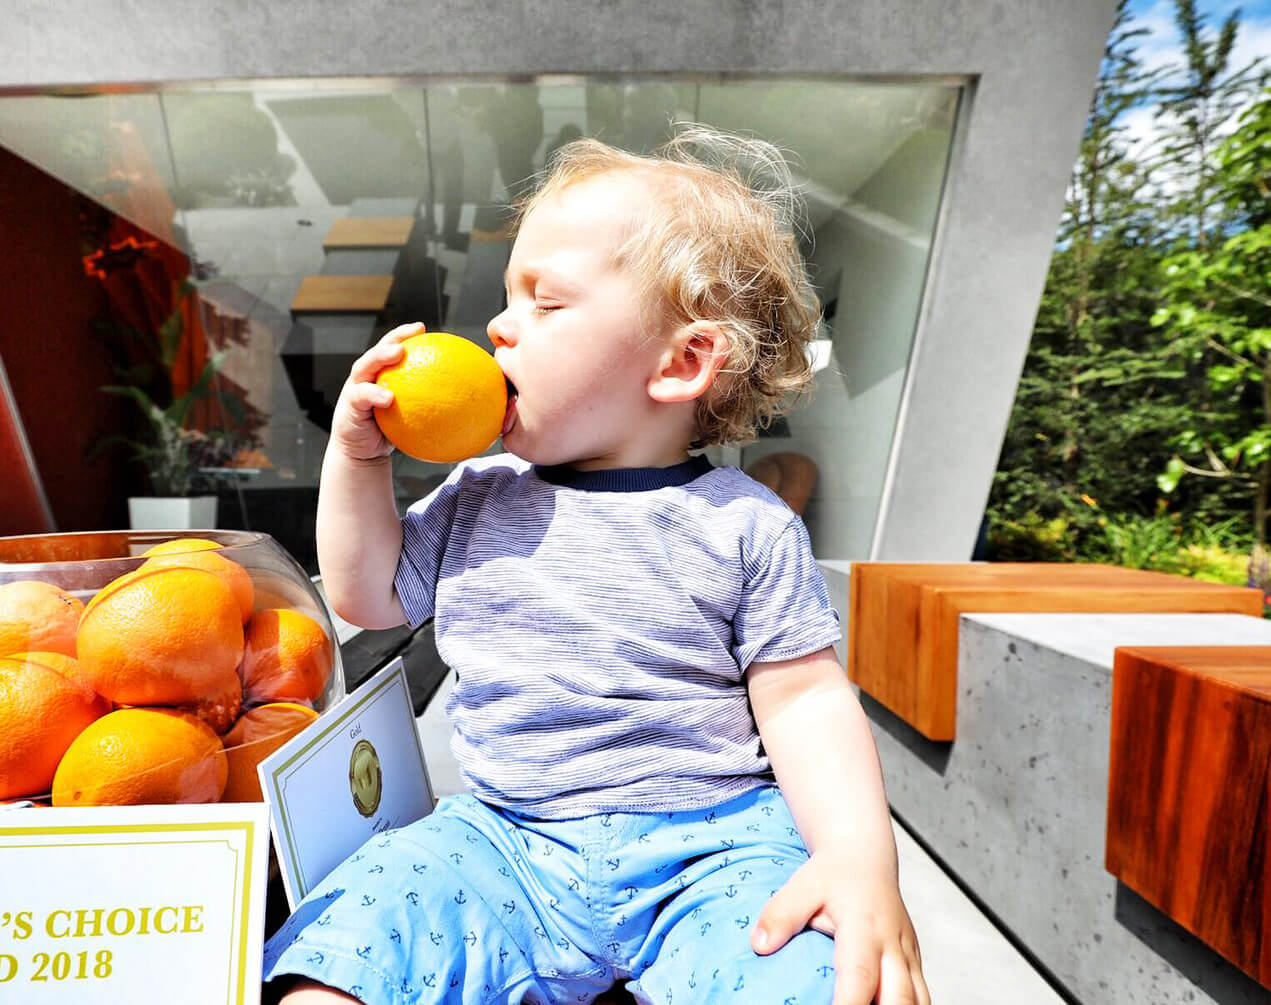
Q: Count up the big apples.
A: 0